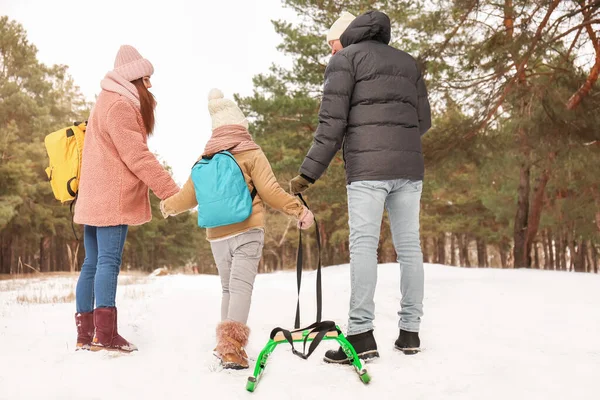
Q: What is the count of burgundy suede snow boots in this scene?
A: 2